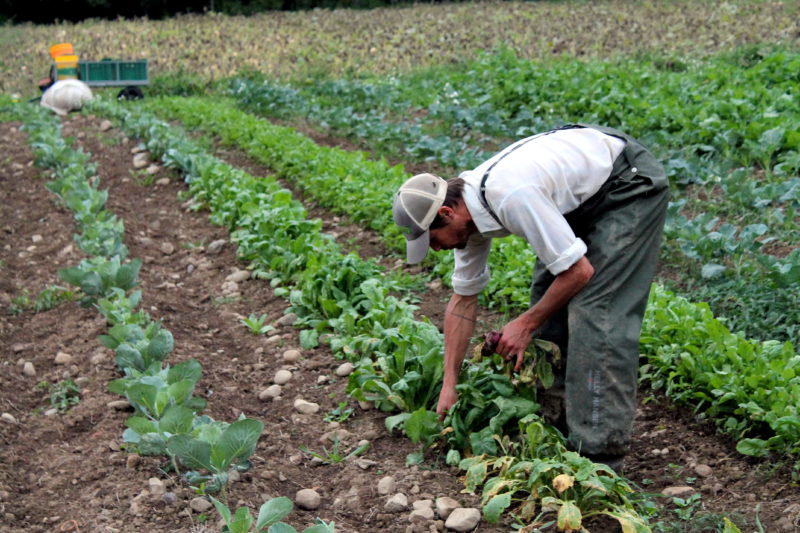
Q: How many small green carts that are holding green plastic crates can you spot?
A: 1